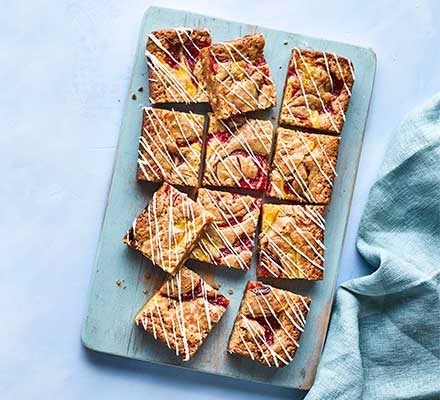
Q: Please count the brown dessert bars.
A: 11